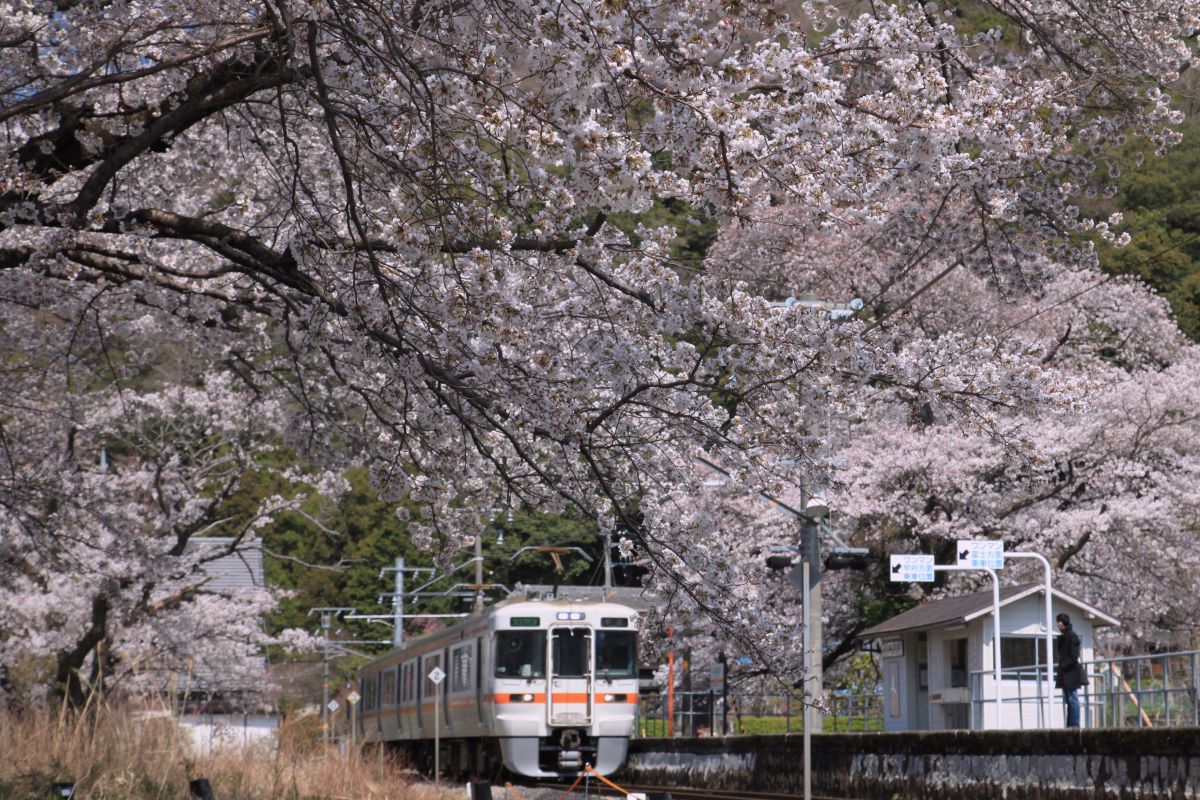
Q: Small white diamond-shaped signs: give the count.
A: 3